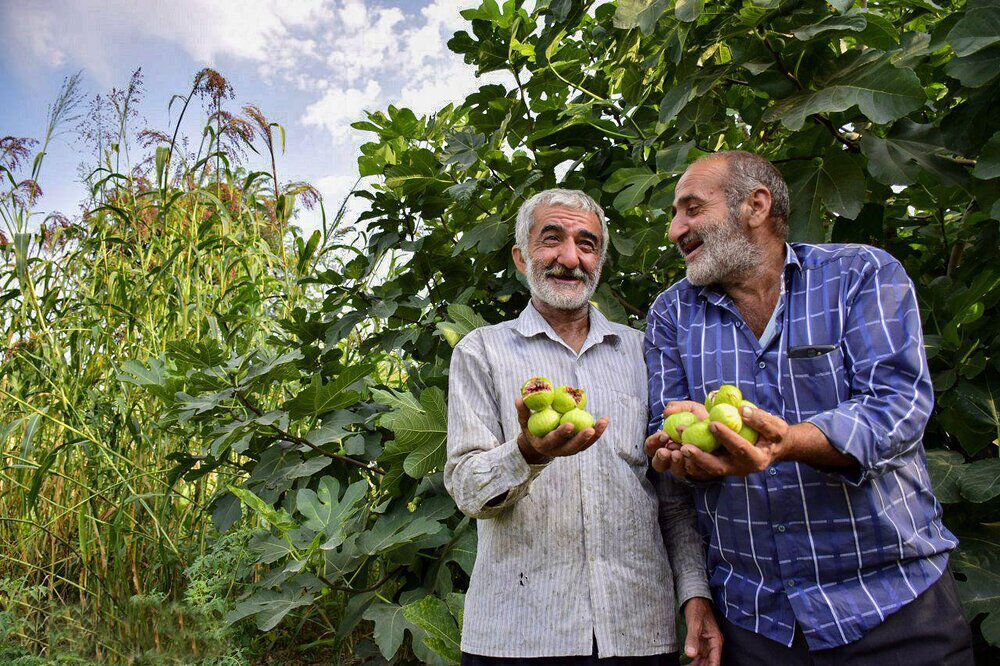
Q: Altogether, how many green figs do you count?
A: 11